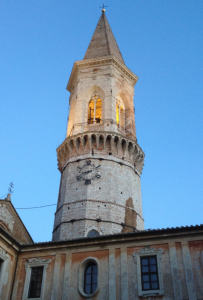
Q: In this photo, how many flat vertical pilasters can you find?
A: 6